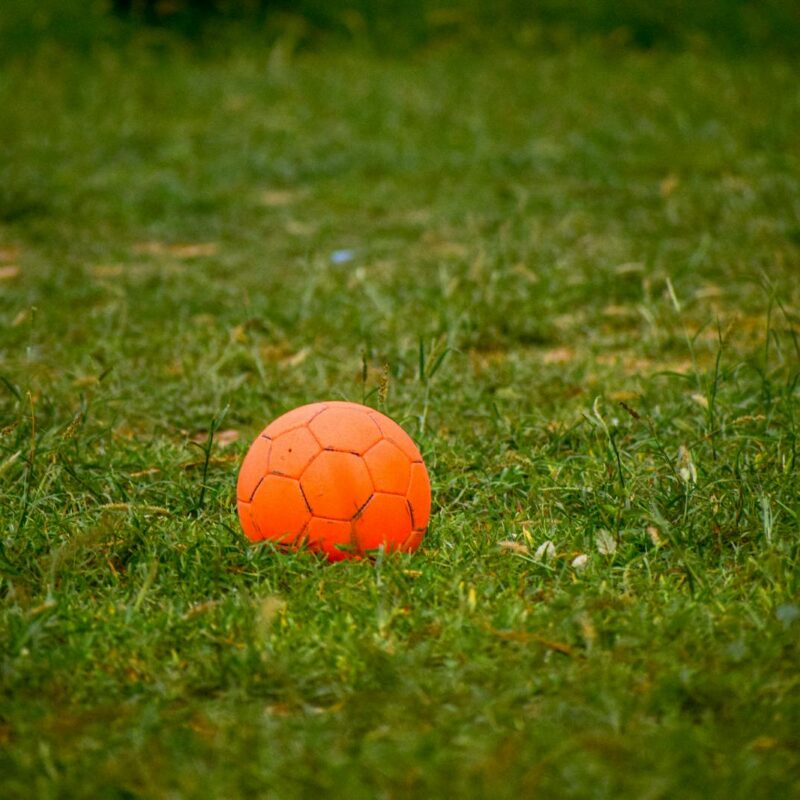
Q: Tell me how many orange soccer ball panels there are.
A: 14